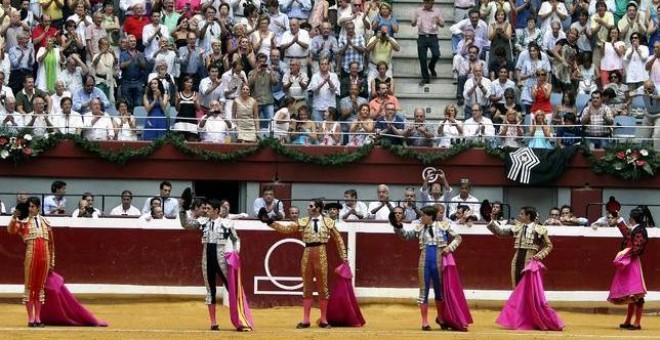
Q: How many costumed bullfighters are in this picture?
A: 6